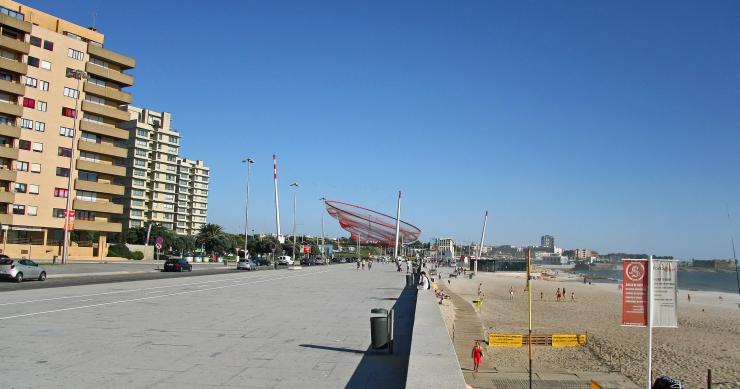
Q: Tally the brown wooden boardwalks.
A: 1